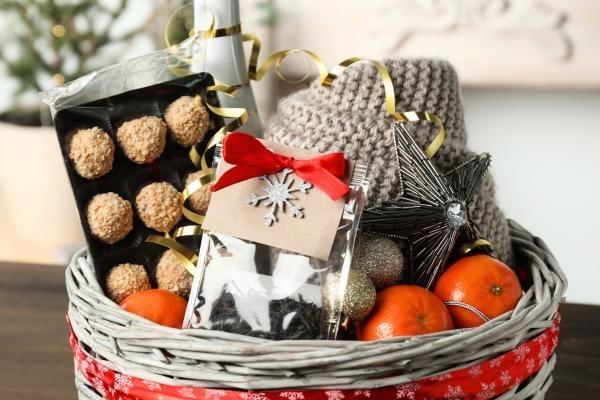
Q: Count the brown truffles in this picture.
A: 8